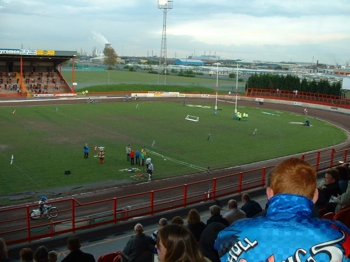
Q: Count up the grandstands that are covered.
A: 1